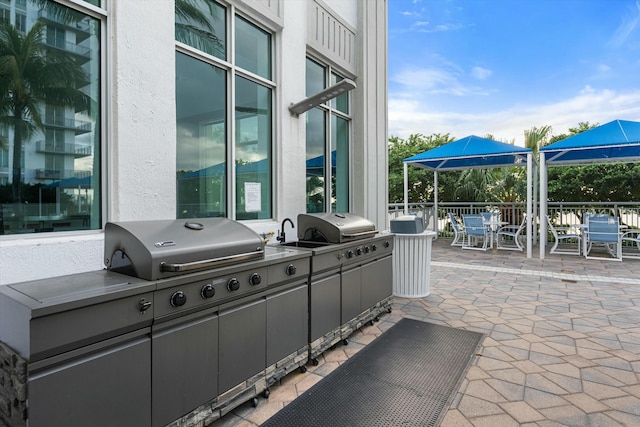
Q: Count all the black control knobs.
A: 10